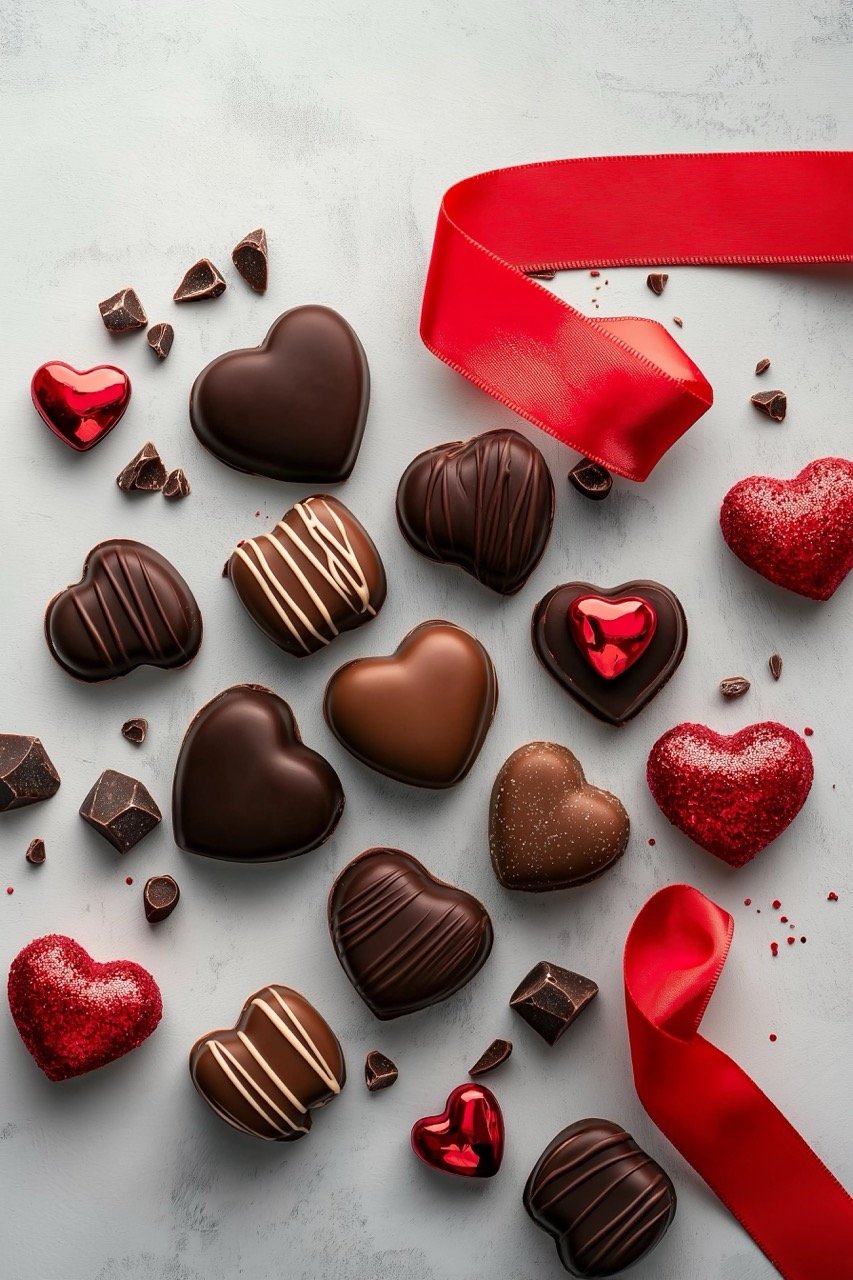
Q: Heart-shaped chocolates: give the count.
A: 11